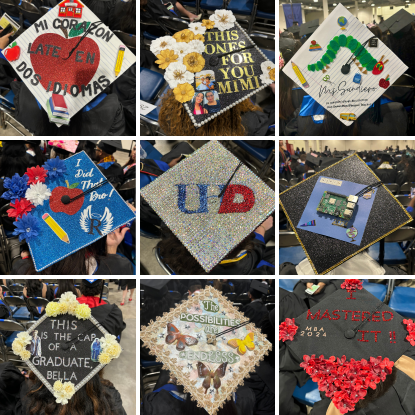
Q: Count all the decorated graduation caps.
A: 9